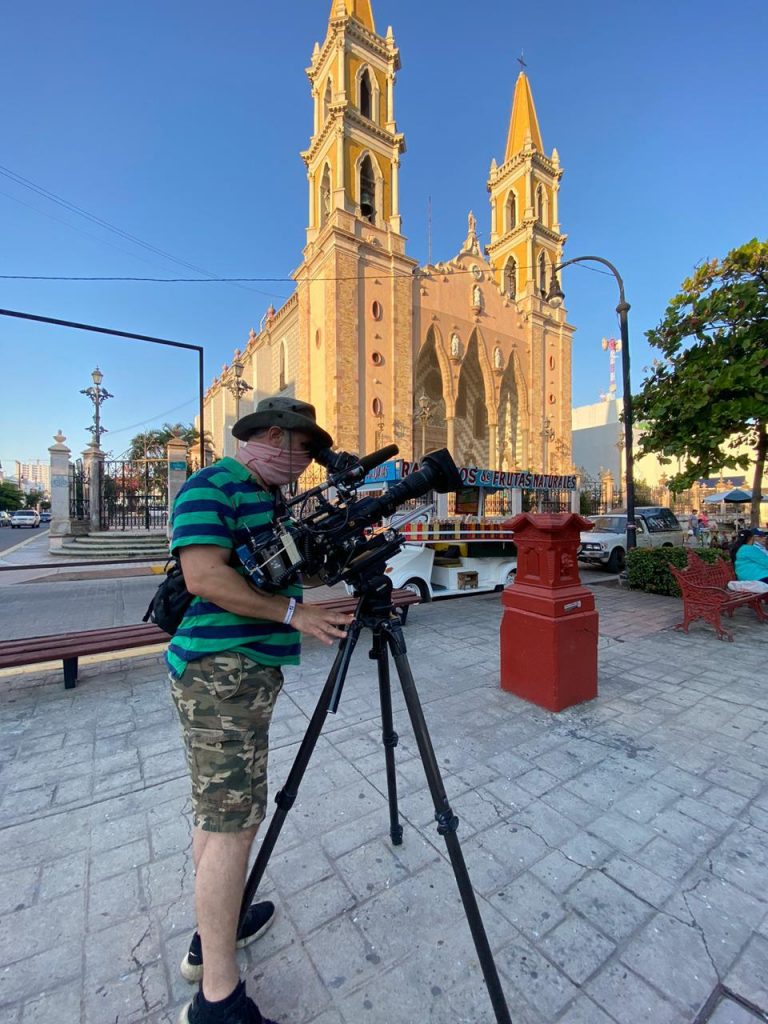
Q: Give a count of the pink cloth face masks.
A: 1